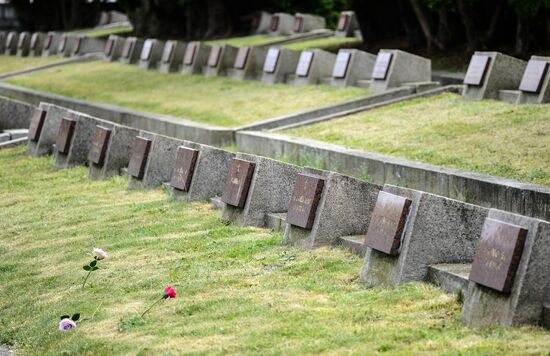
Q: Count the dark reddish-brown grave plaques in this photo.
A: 9